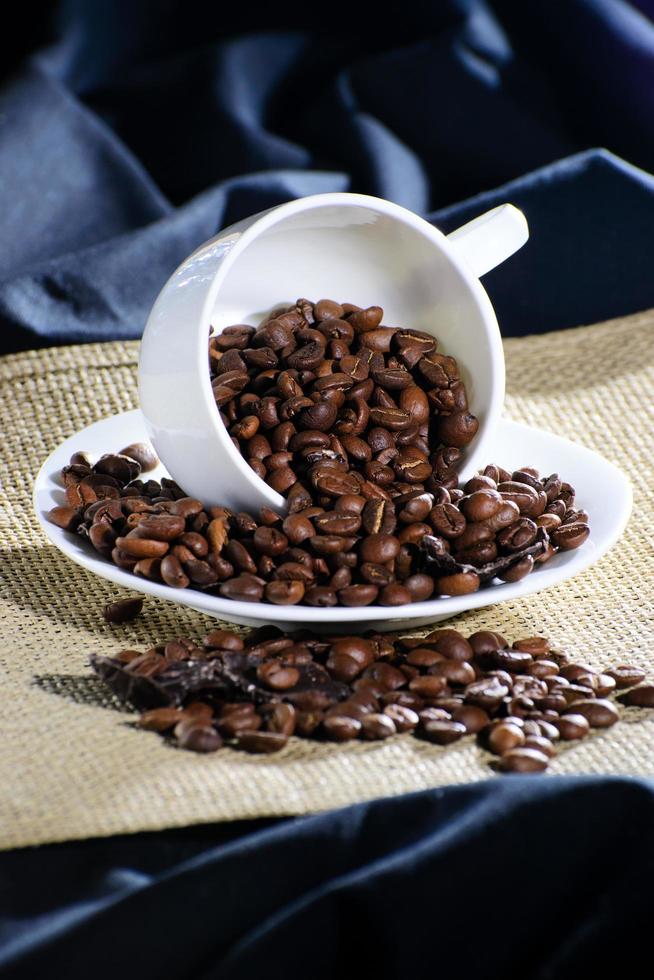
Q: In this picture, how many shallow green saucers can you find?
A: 0